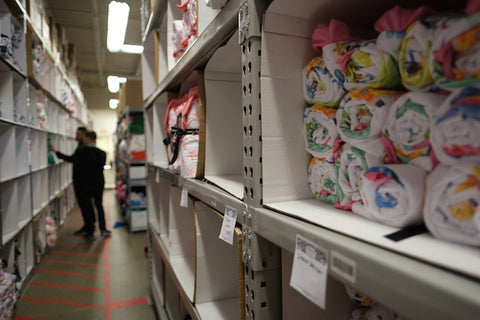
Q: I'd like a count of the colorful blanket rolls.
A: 12